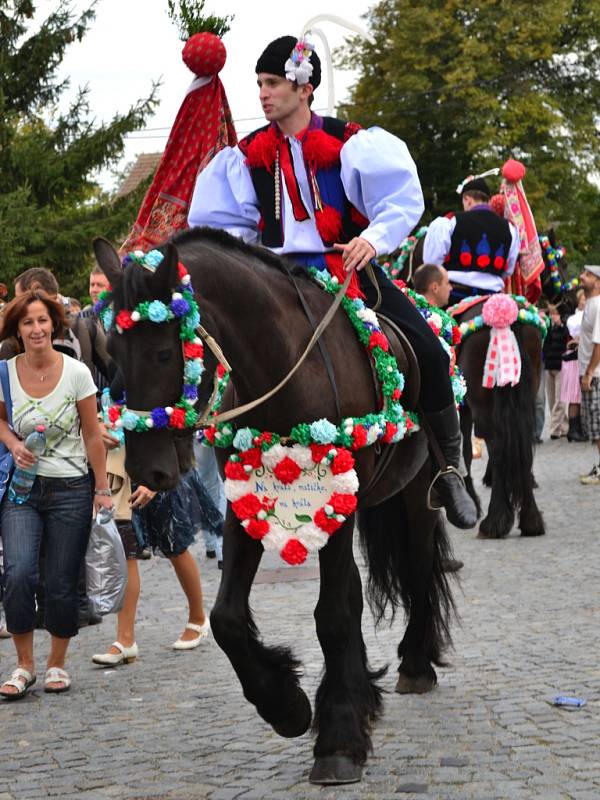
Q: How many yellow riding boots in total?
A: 0